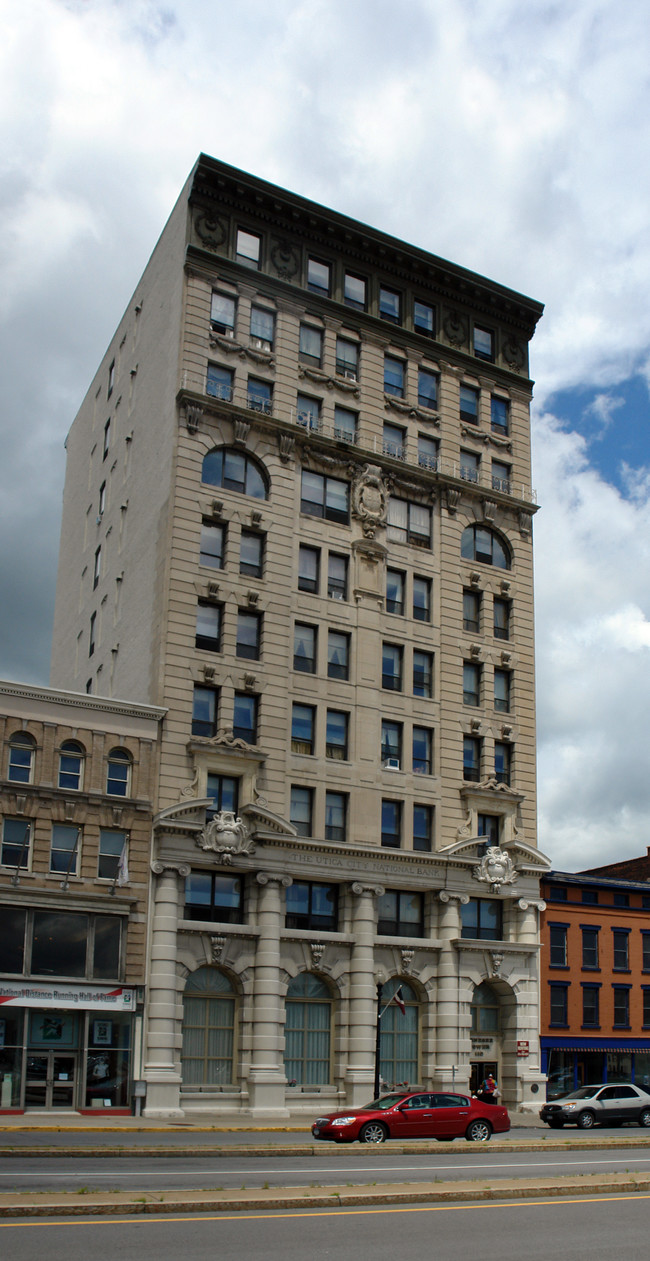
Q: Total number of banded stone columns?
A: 5